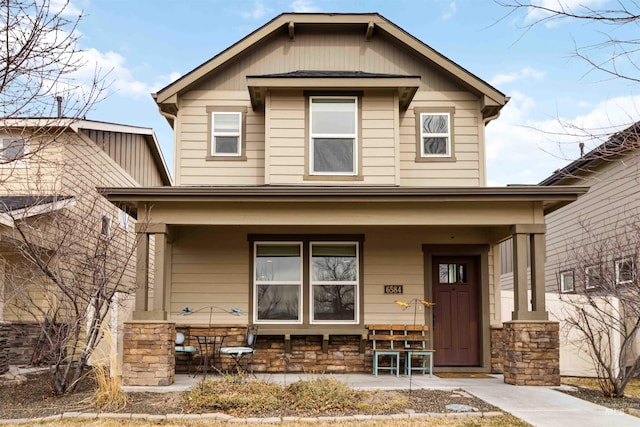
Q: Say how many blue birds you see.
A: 2